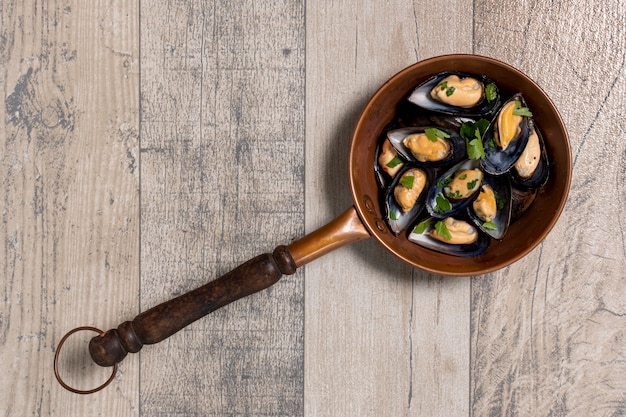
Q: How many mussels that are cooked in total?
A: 9